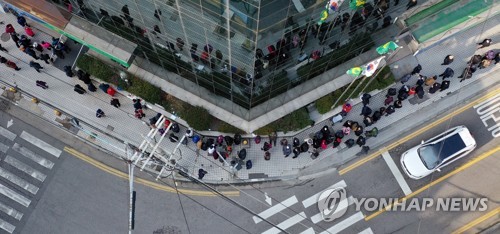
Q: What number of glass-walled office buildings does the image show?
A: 1